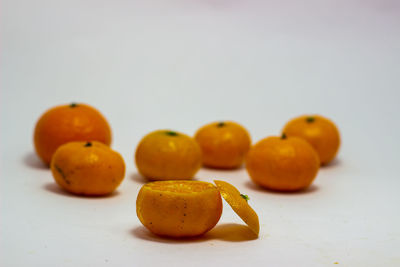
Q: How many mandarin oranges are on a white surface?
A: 7